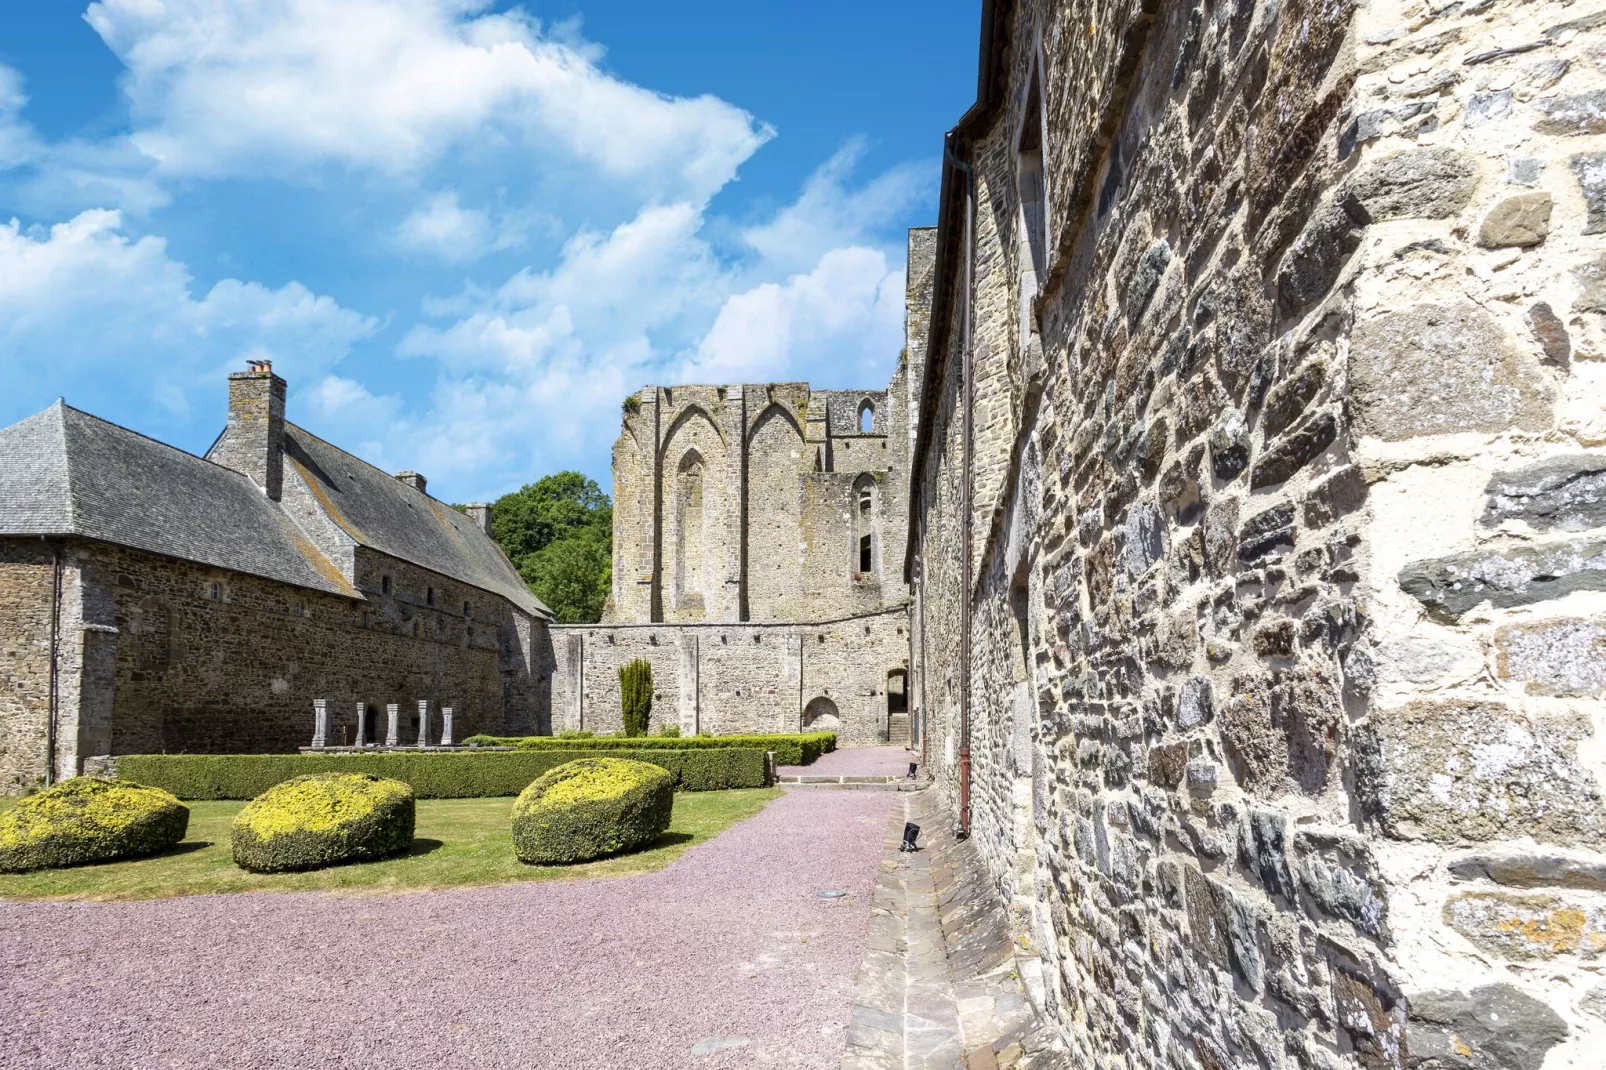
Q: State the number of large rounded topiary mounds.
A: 3